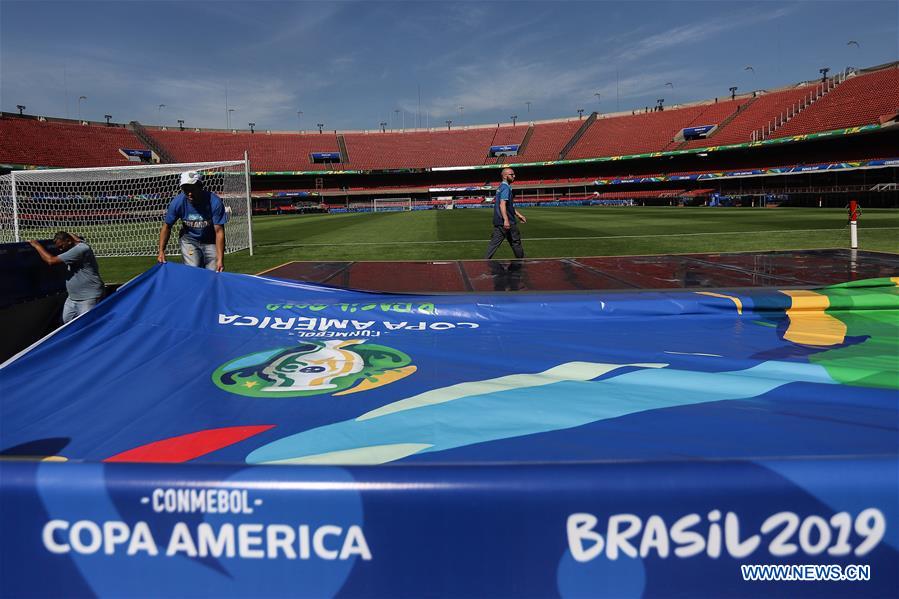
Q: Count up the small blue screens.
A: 4